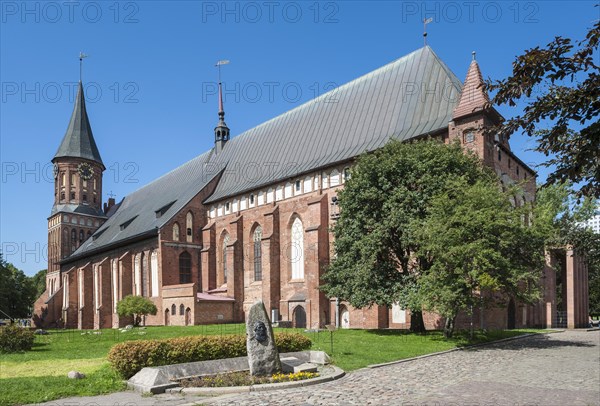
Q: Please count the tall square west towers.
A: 1